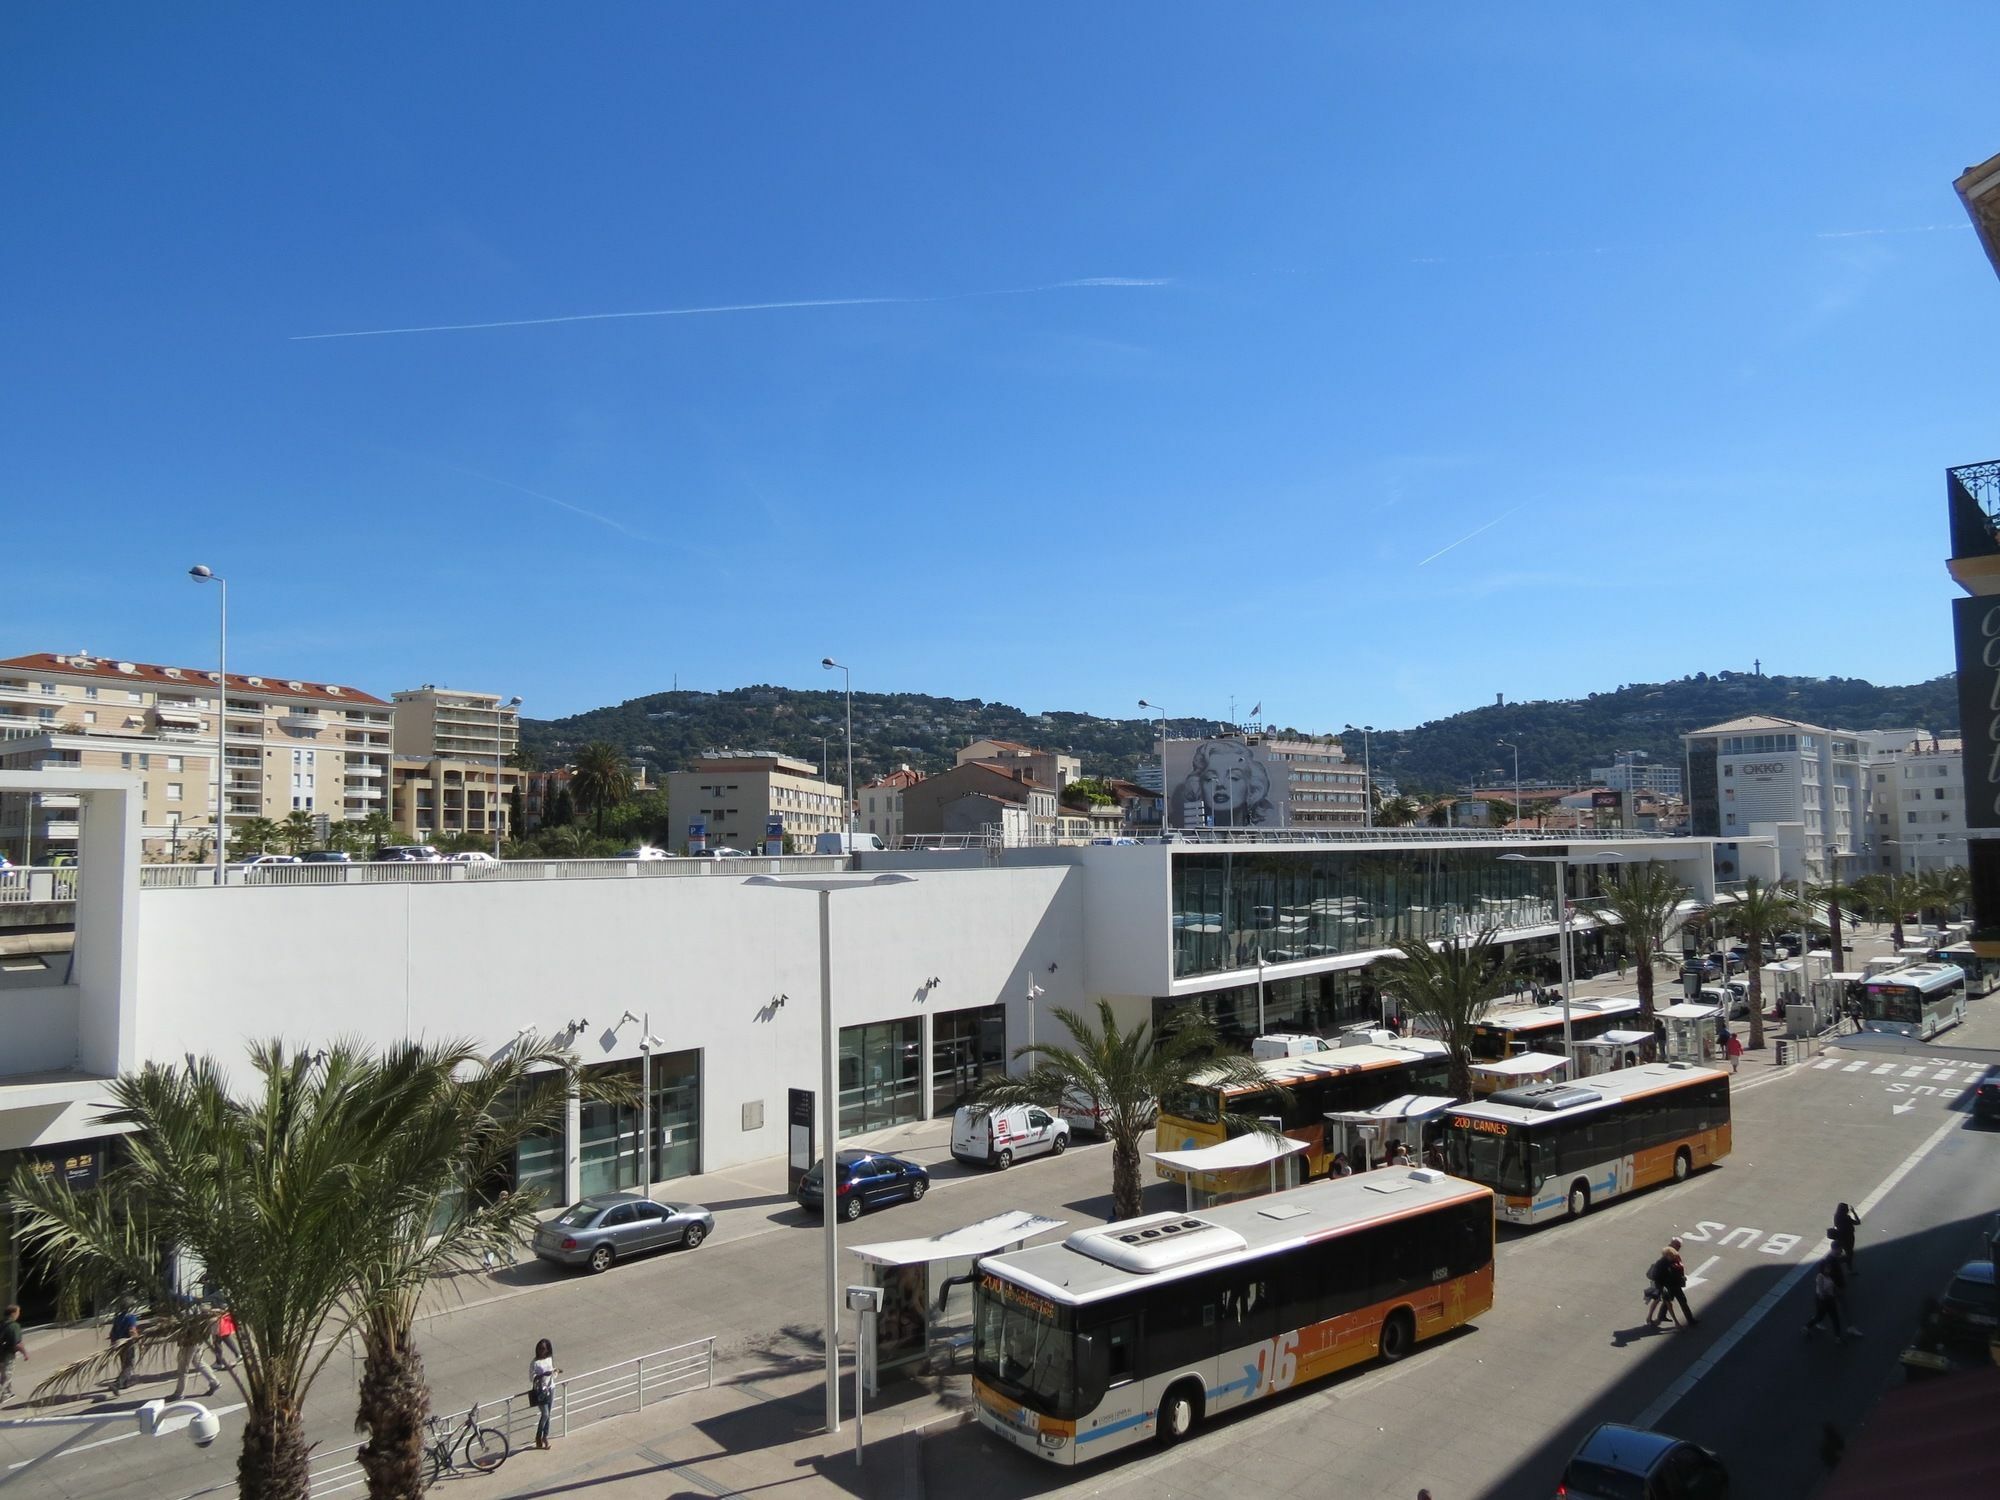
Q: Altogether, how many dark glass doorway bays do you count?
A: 4